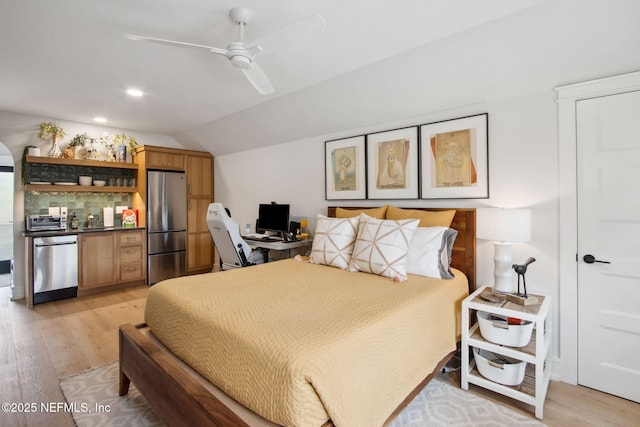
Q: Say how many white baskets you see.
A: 2